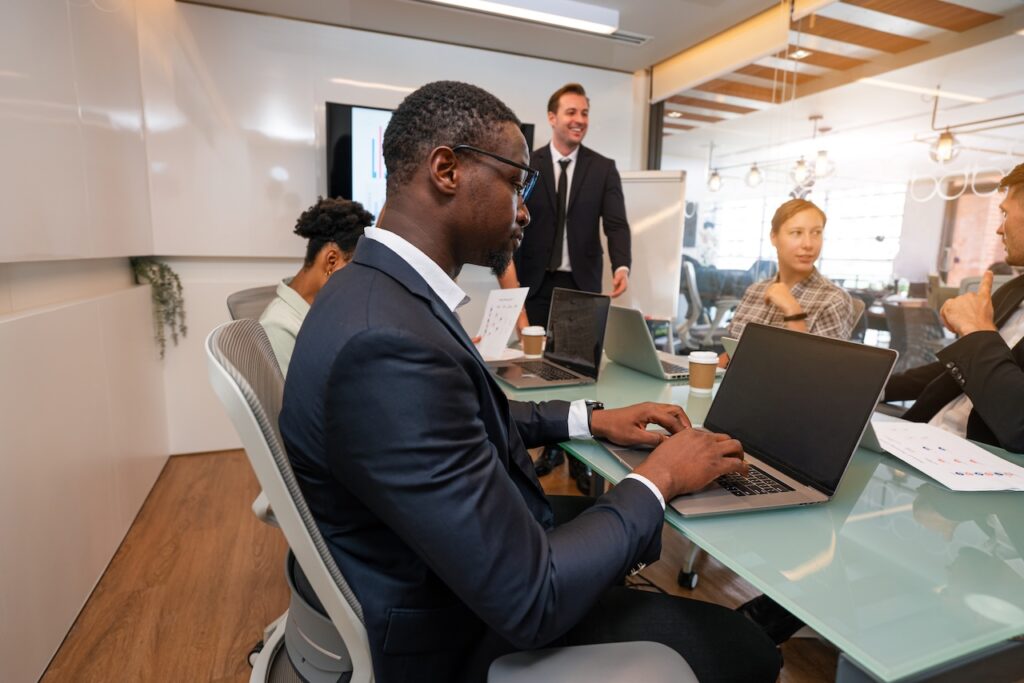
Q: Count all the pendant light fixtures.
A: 5